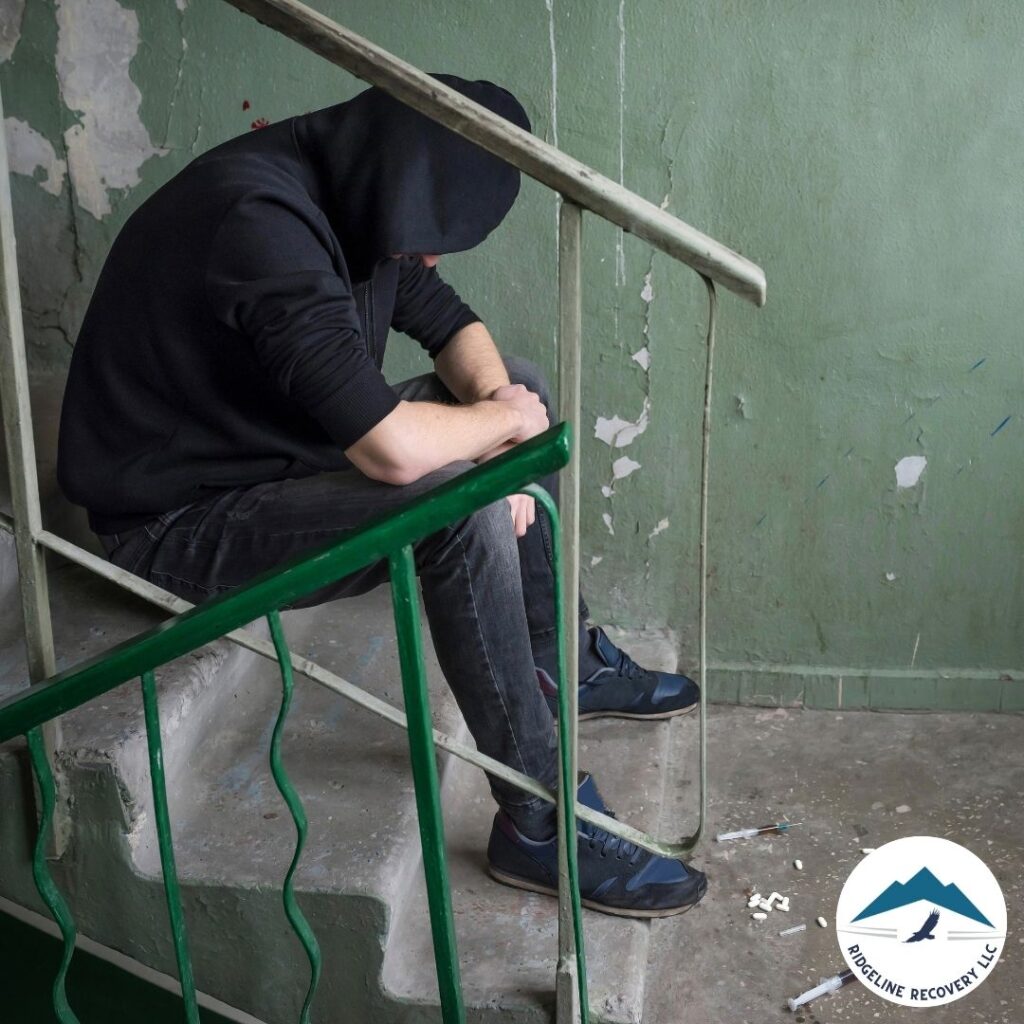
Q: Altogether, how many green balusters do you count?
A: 5